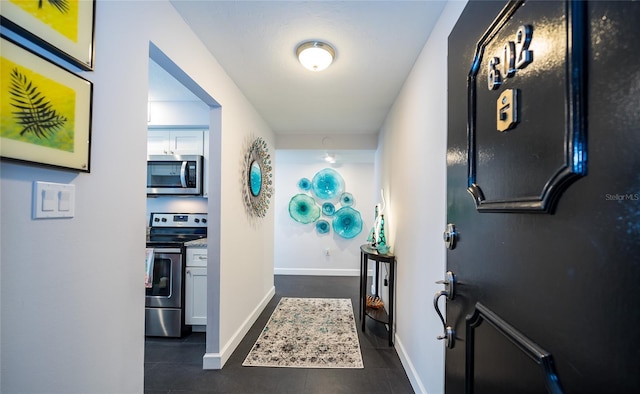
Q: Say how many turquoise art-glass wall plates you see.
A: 7